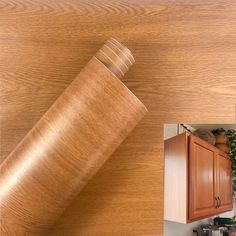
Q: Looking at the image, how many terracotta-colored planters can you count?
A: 1